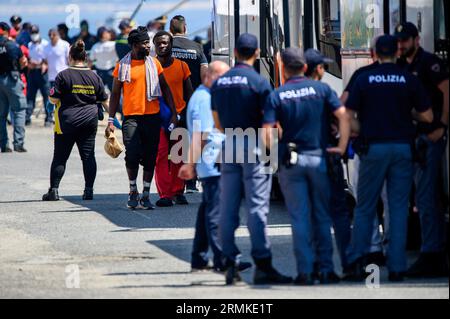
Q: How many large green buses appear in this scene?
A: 0